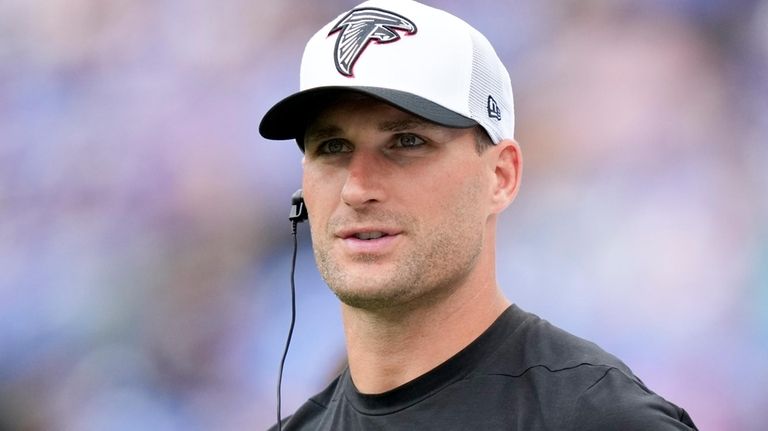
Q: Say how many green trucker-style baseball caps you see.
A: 0